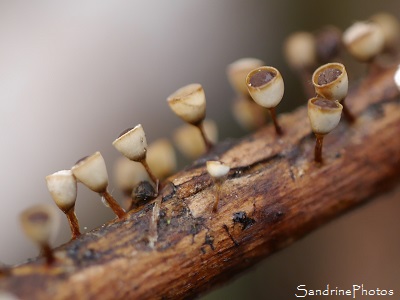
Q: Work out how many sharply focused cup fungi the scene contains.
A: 8